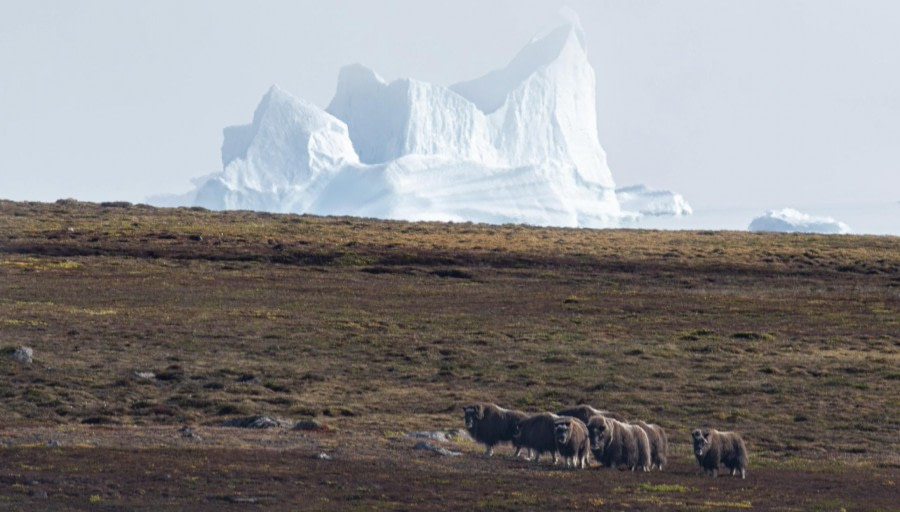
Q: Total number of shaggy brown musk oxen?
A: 7